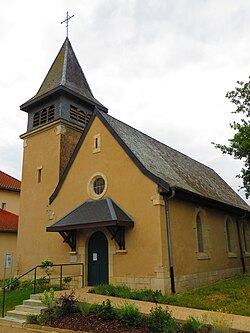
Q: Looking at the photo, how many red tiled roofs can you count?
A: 2